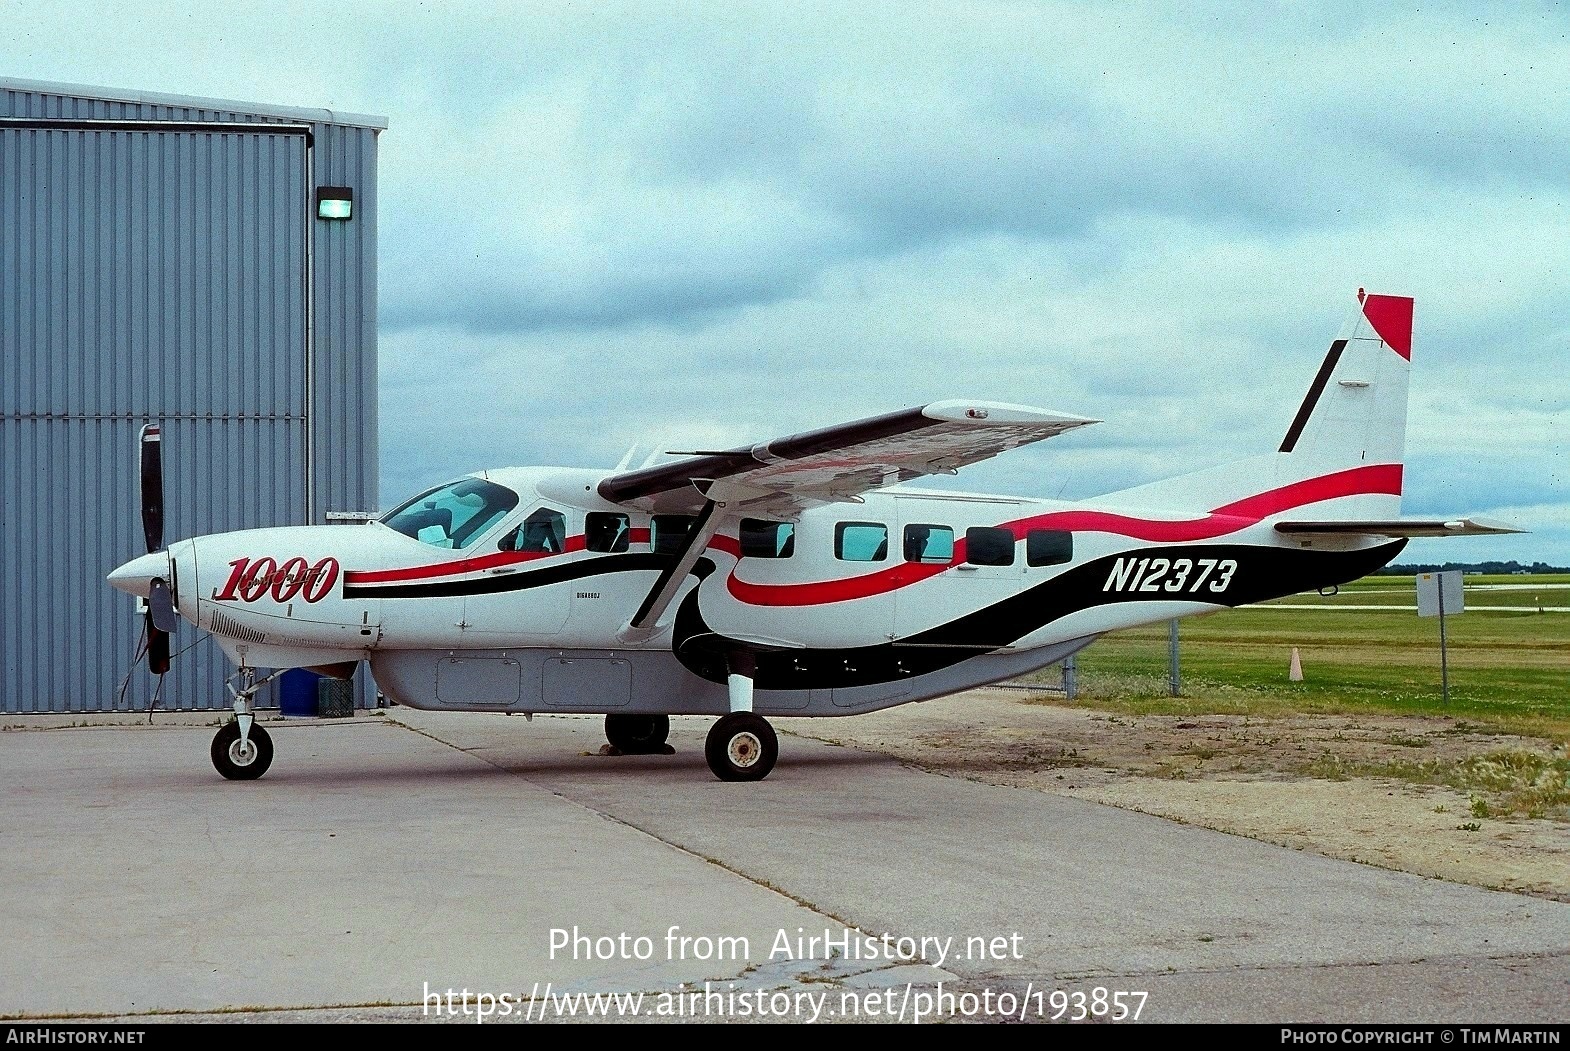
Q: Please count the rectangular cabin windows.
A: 7